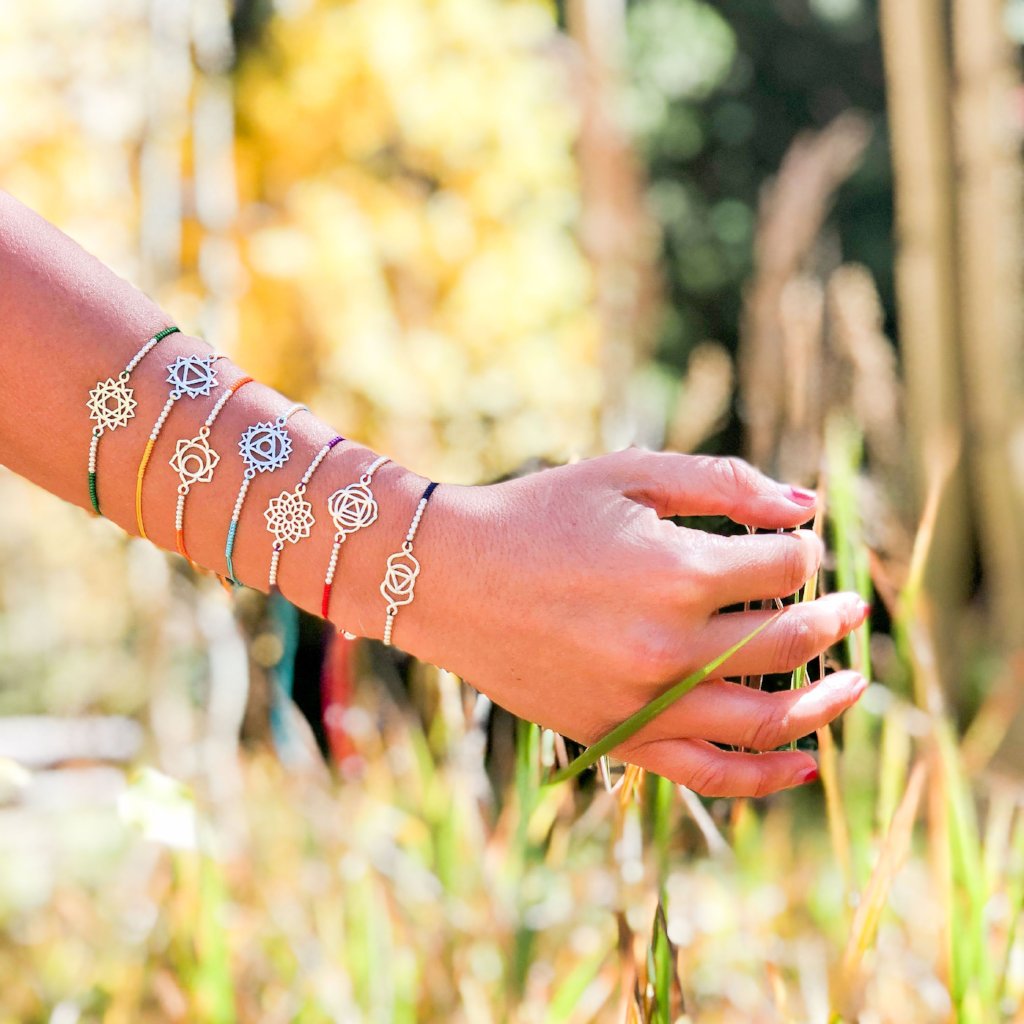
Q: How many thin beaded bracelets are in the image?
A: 7